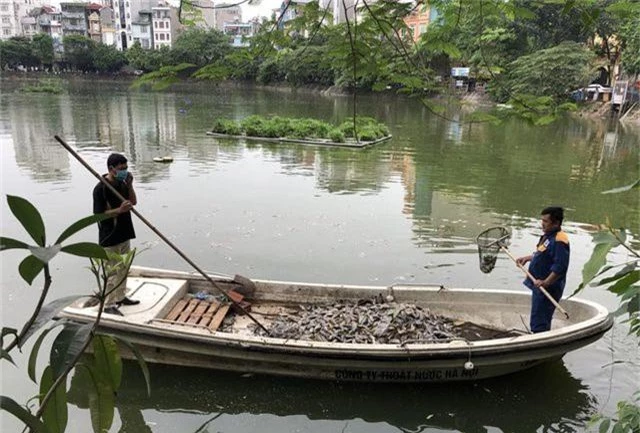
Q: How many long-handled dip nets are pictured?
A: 1